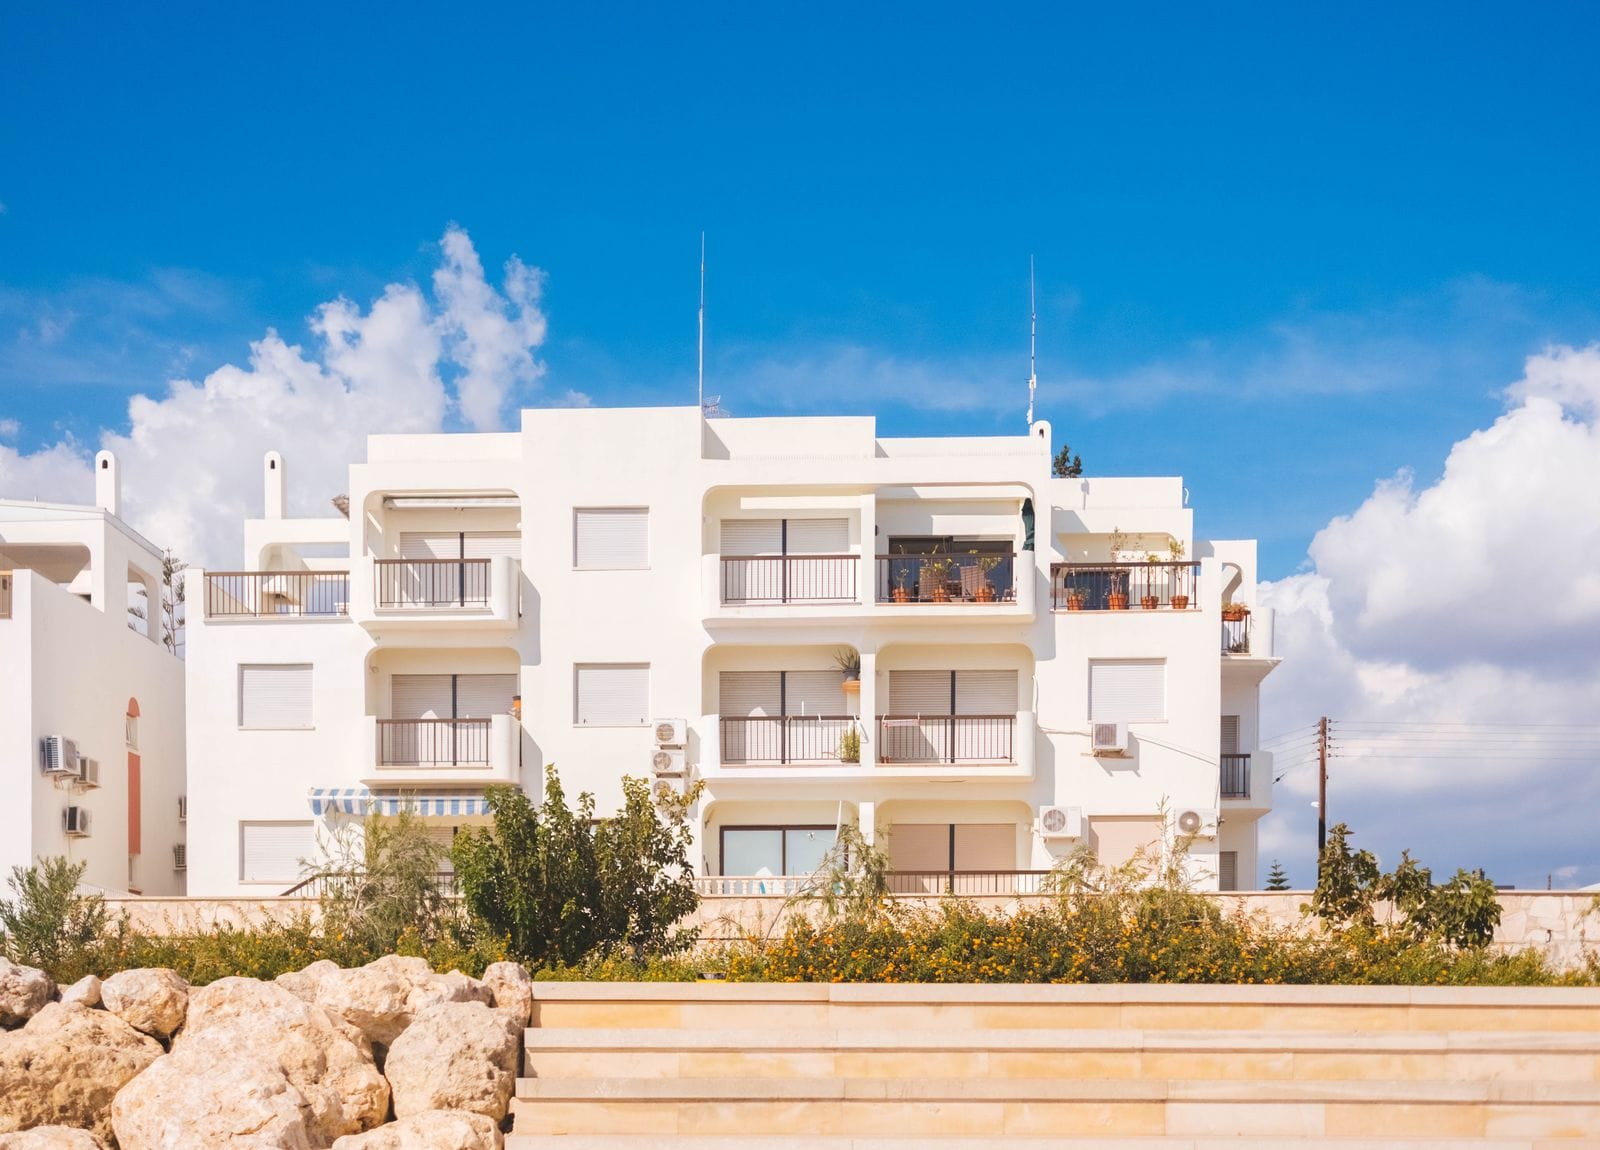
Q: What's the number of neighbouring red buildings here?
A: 0